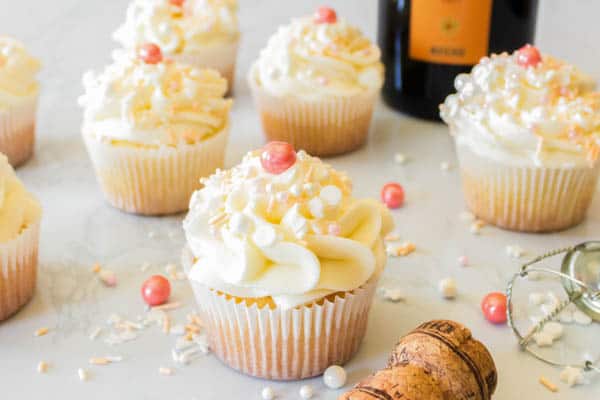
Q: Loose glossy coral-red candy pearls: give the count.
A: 3